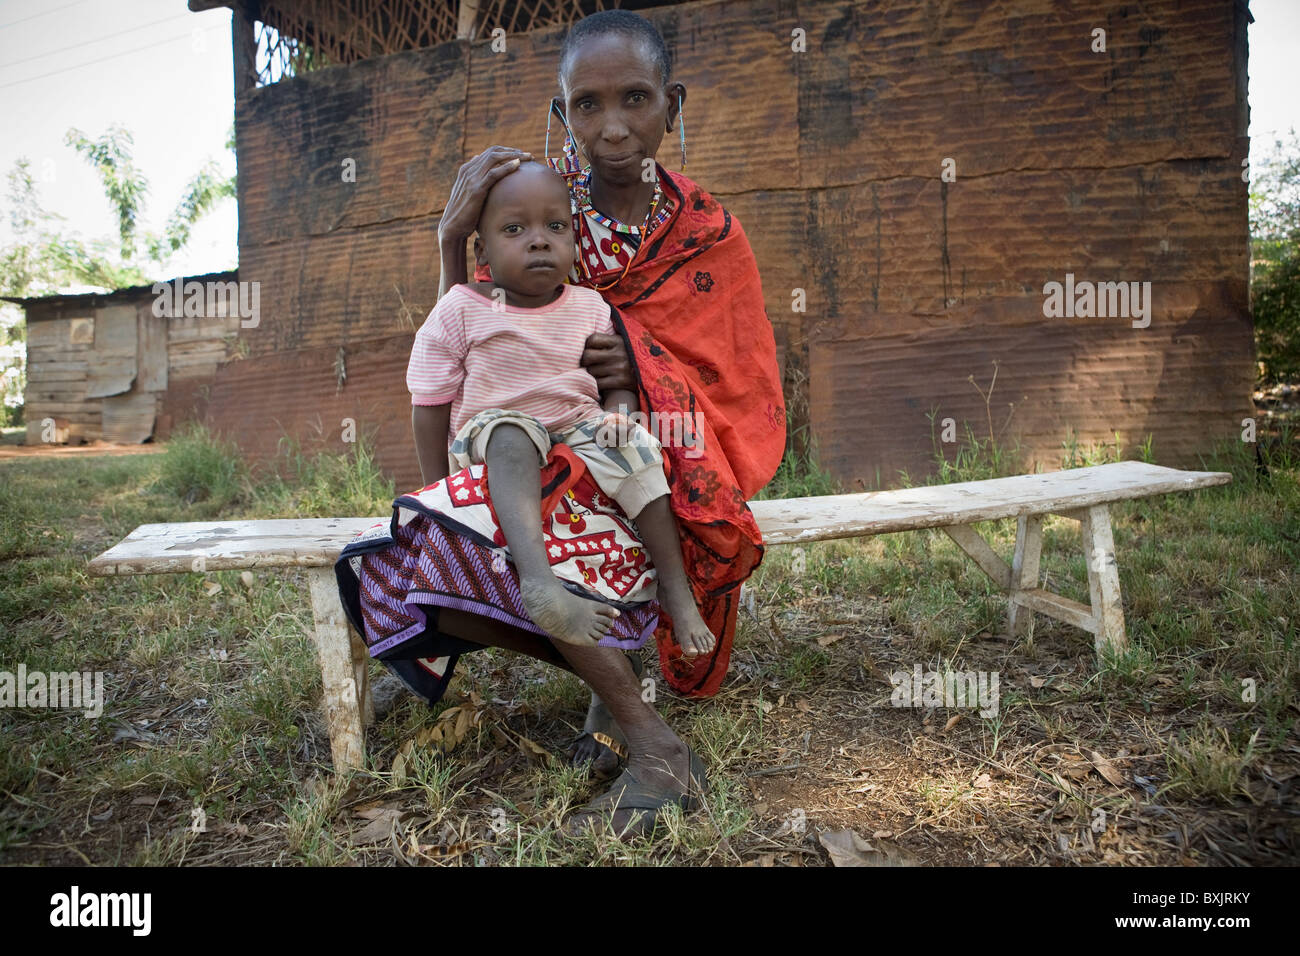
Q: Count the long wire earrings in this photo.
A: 2